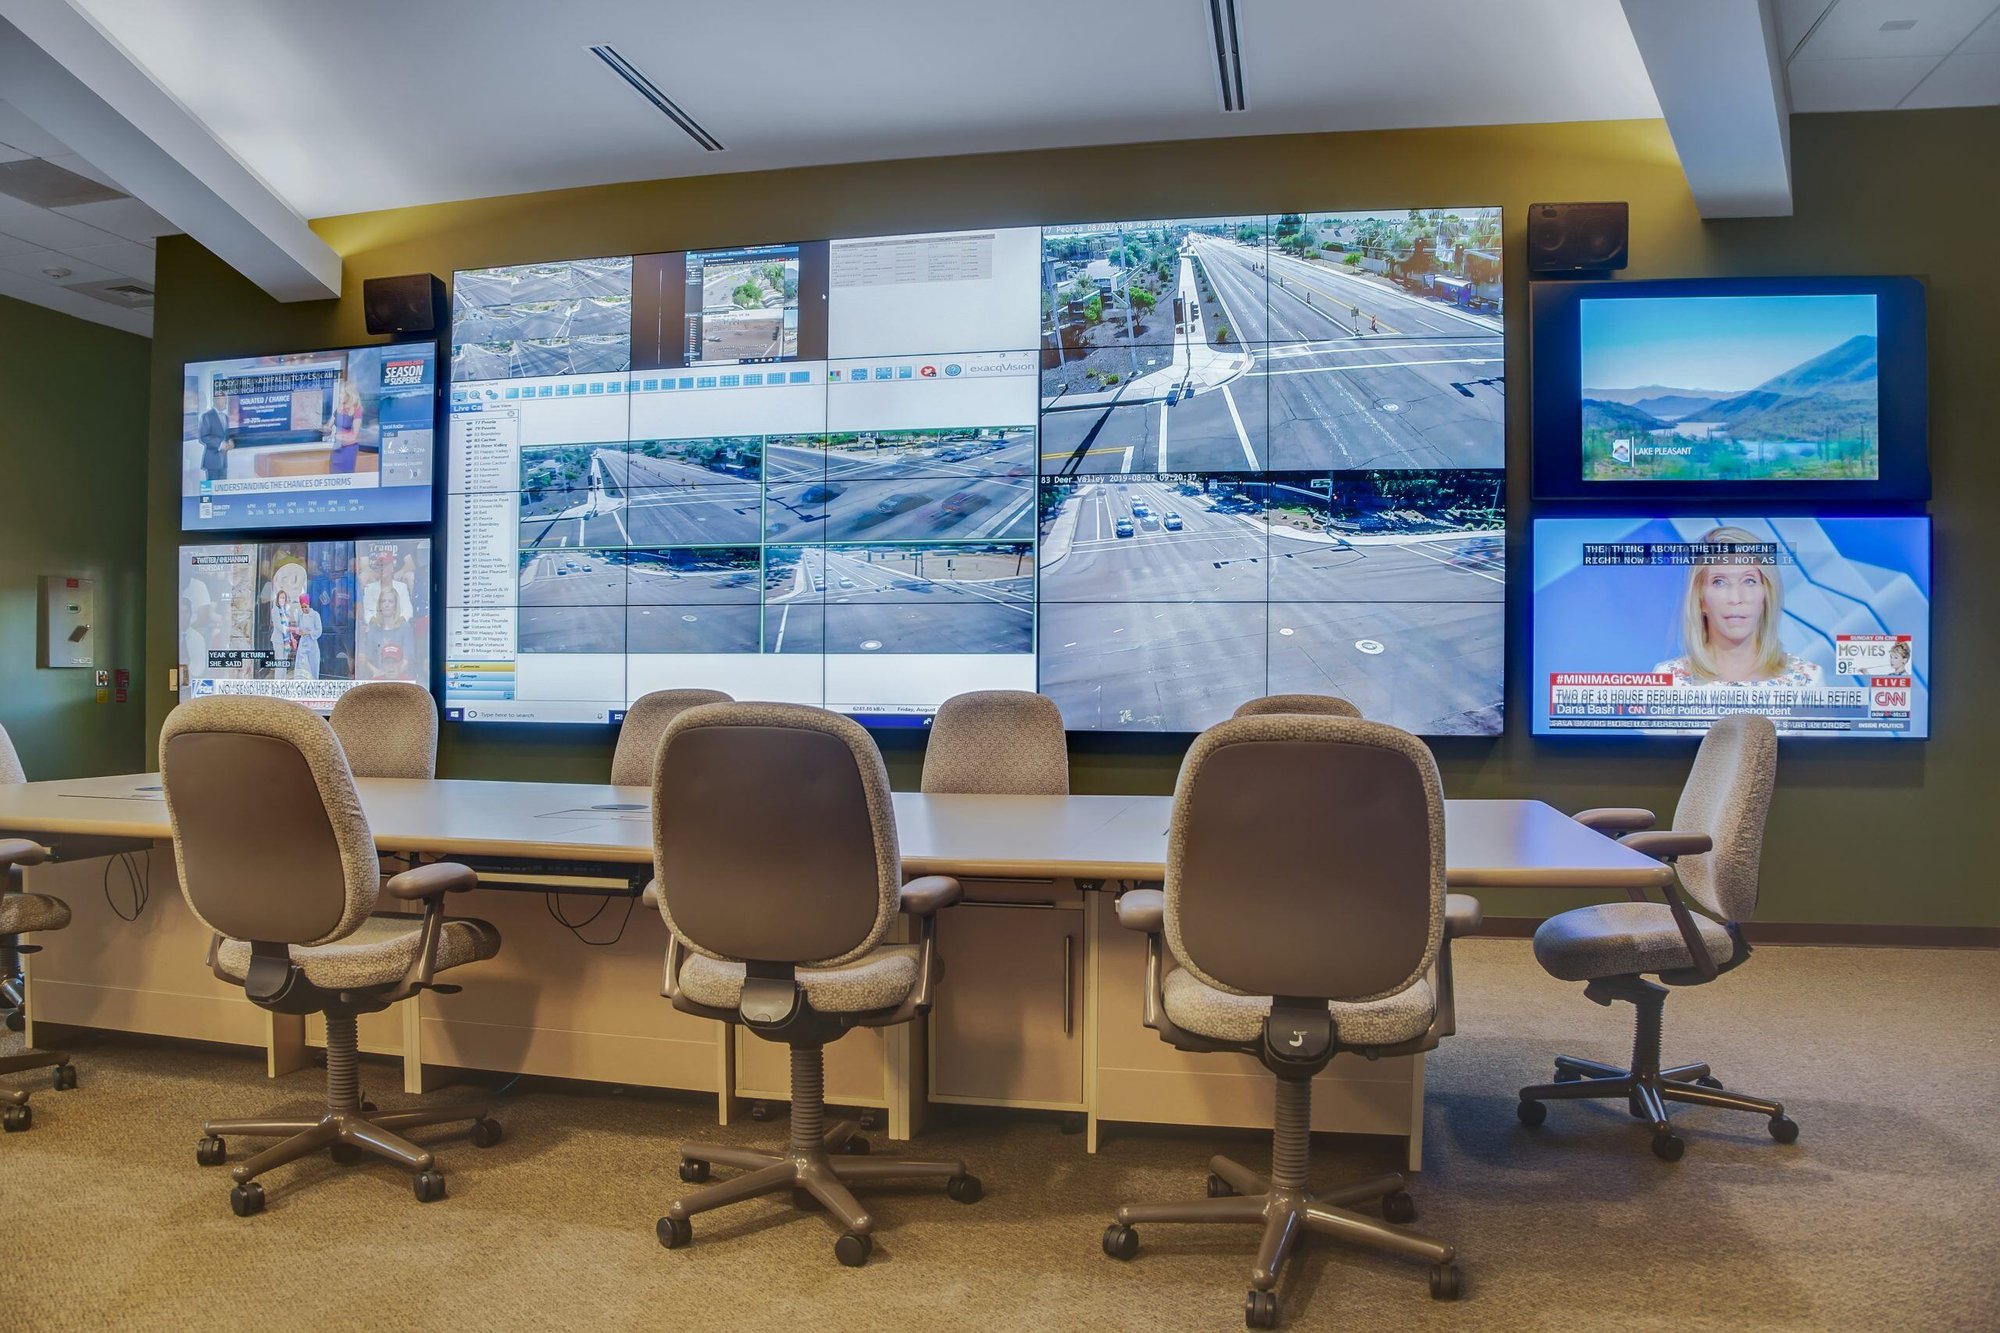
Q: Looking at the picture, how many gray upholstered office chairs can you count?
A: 10